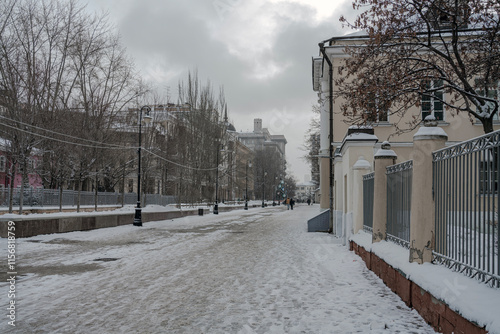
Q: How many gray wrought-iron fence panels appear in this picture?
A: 3